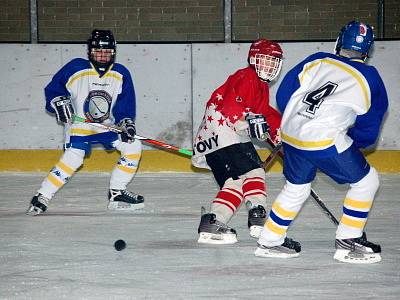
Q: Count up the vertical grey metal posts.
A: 3